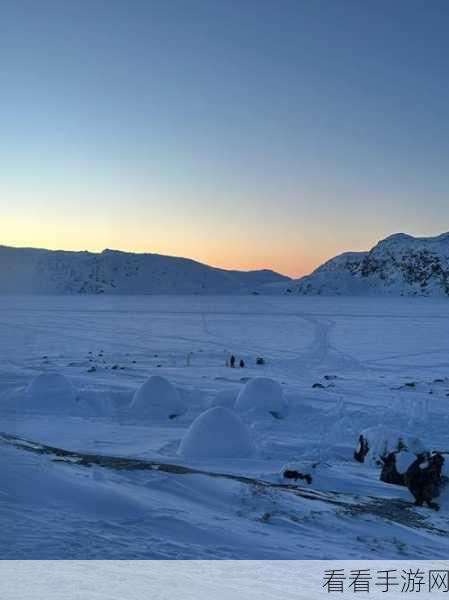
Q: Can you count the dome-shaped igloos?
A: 4